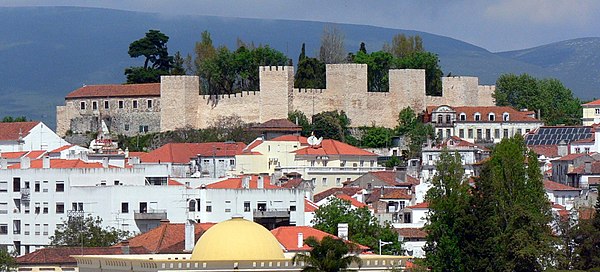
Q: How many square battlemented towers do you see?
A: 5